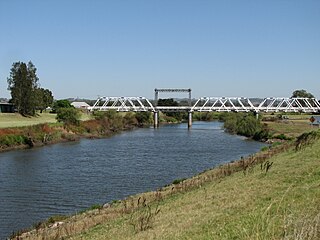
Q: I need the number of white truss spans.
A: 3